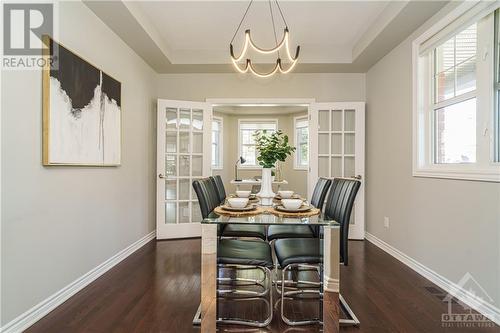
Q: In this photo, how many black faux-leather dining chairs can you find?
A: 4